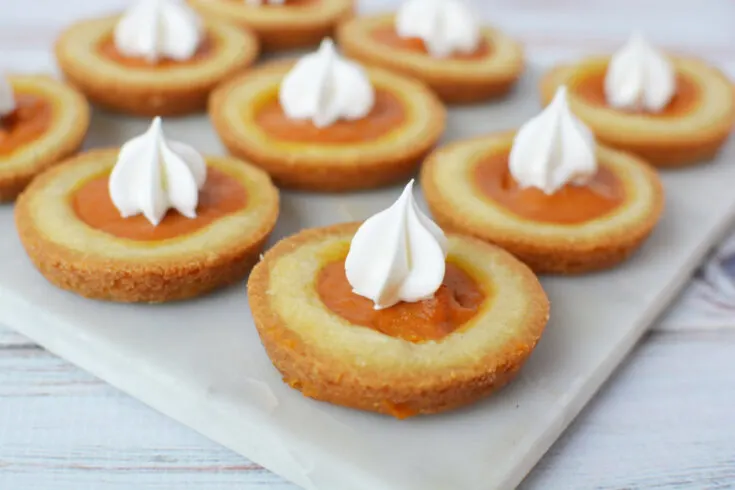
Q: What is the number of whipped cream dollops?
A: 9